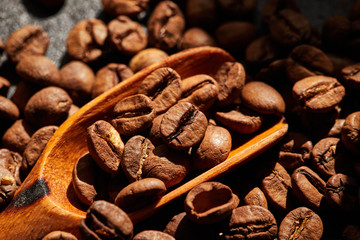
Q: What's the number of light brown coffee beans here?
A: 1